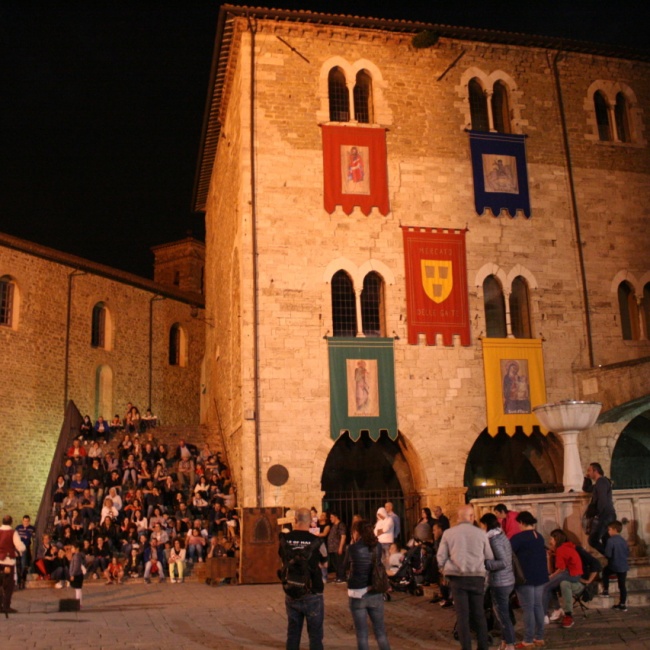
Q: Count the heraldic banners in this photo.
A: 5